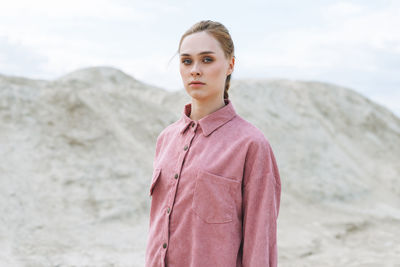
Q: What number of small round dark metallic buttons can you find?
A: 5